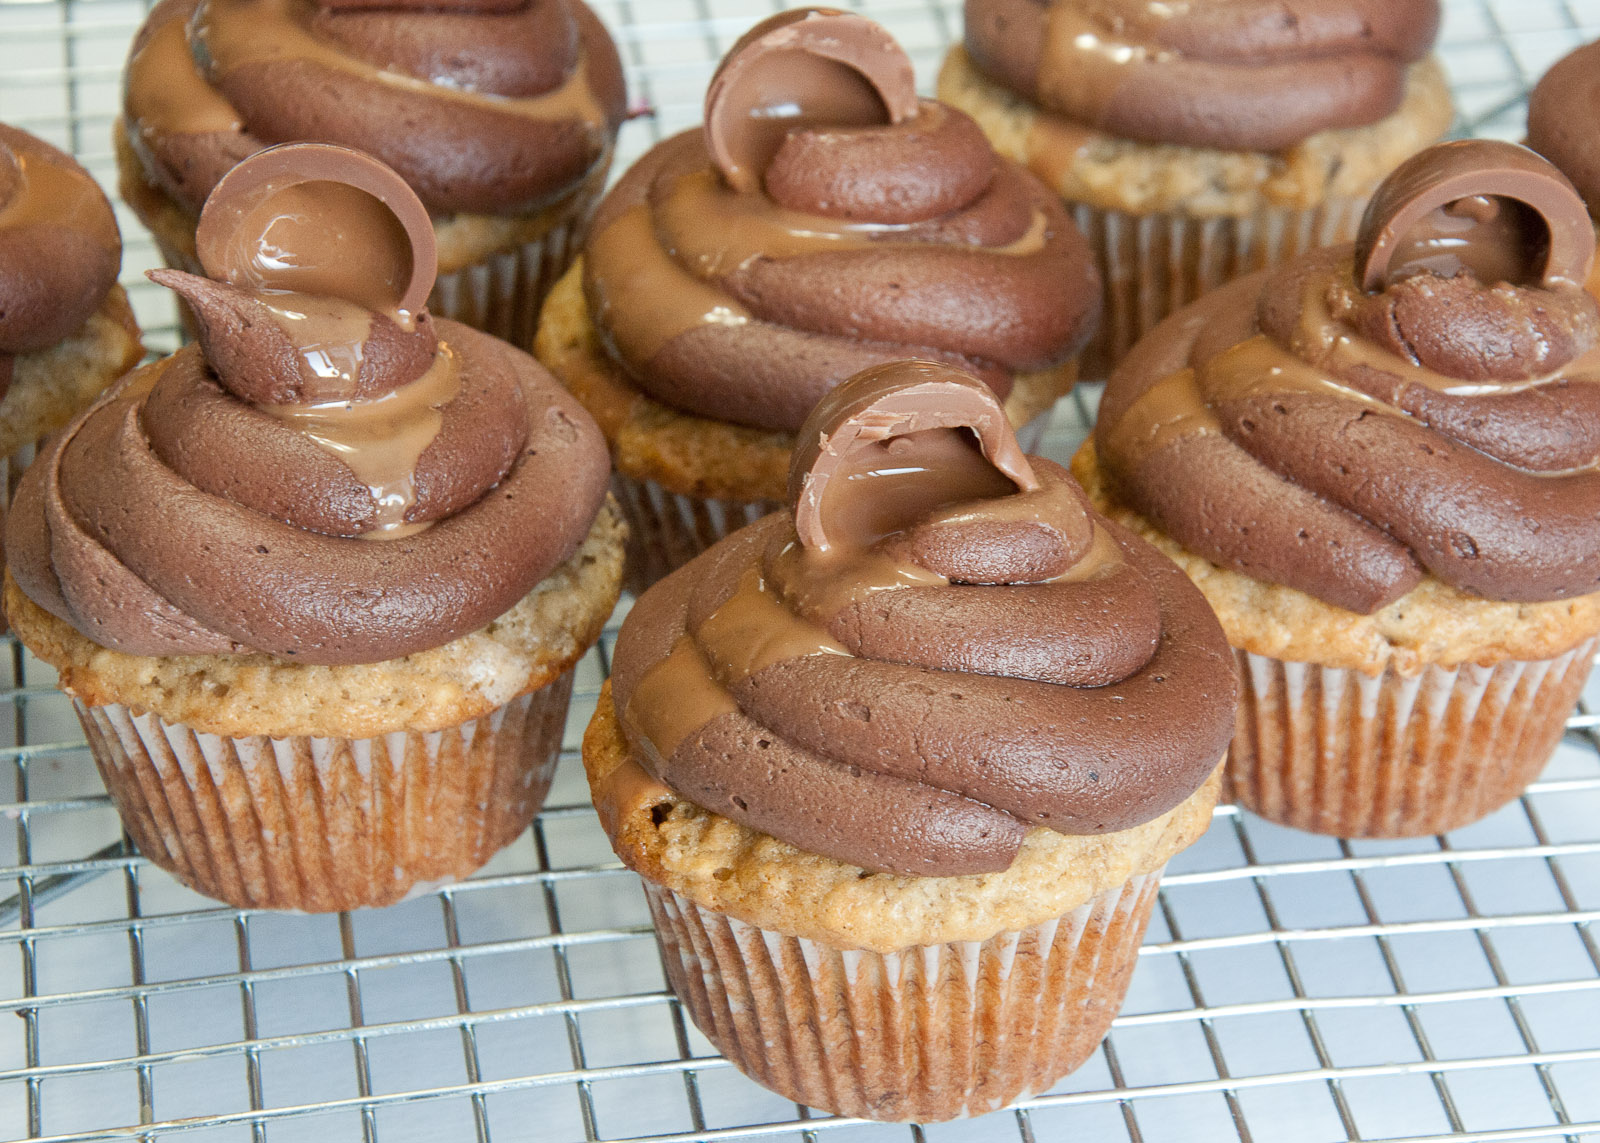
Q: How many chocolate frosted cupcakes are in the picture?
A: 8